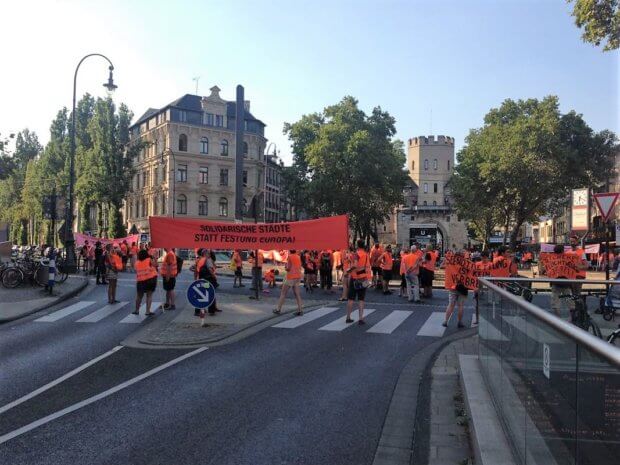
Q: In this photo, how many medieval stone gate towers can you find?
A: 1